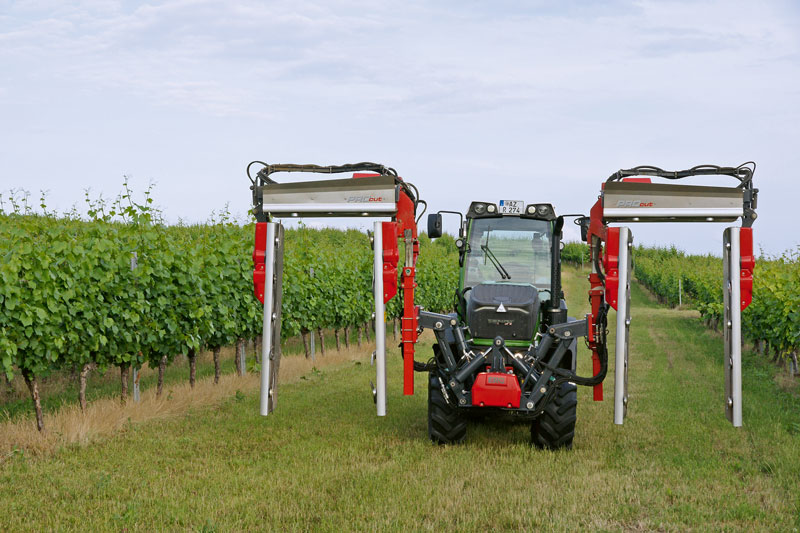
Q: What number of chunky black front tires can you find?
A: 2